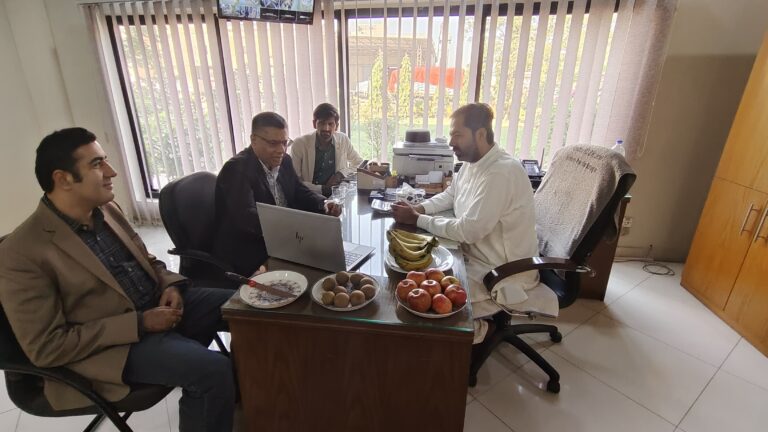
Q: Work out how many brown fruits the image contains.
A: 9